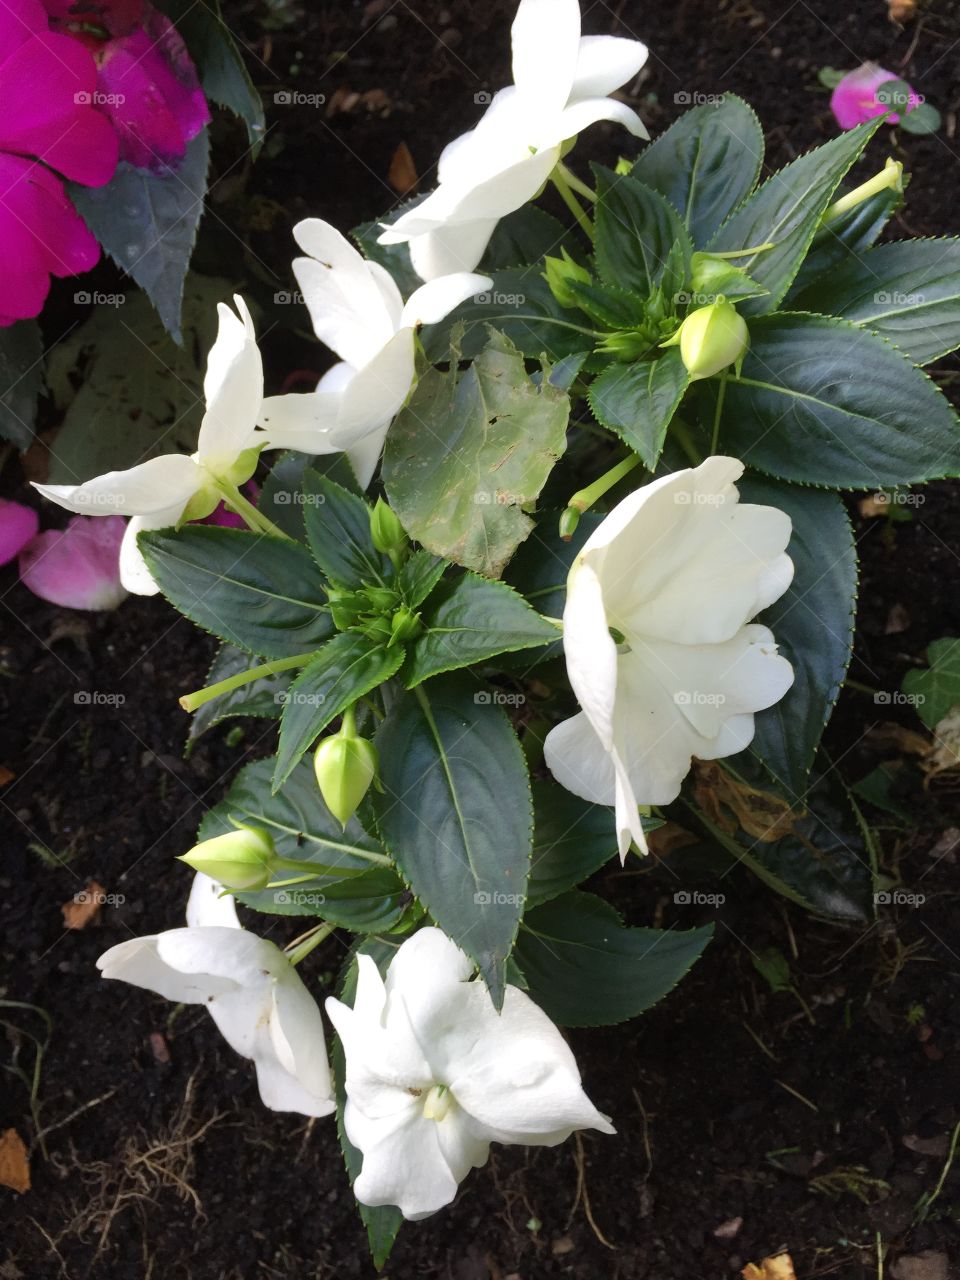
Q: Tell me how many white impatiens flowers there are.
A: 6